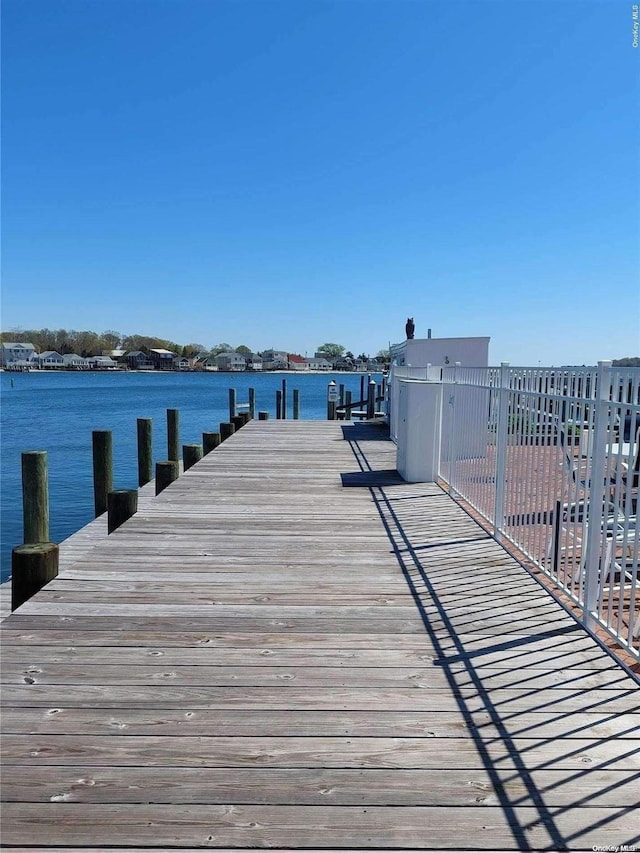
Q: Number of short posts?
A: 9